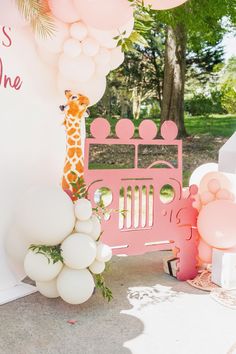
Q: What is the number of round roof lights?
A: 4